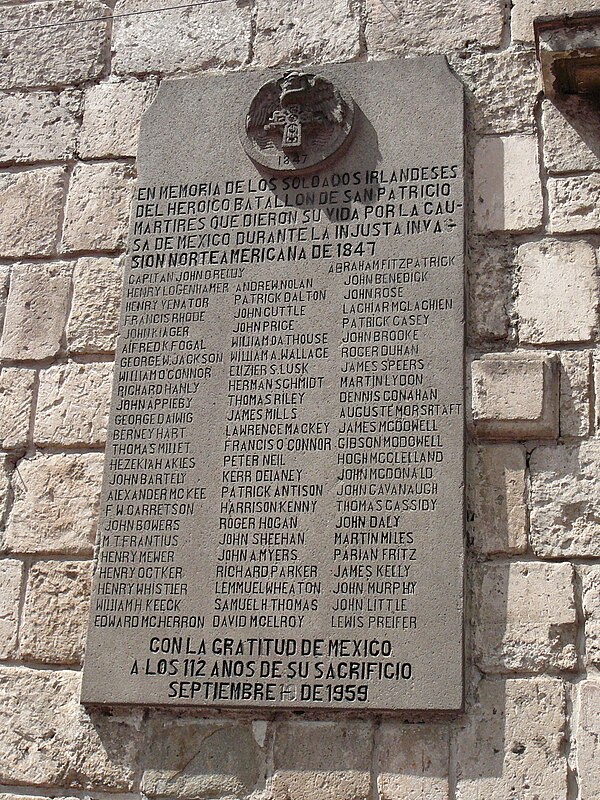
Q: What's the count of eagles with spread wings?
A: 1